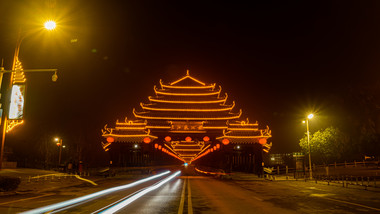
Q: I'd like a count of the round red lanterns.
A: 7